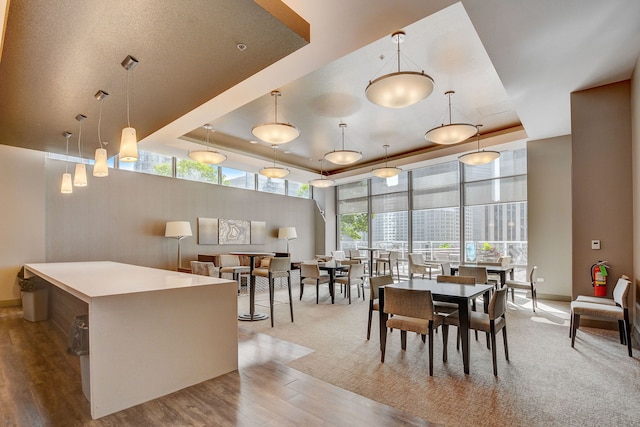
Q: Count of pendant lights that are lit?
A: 13